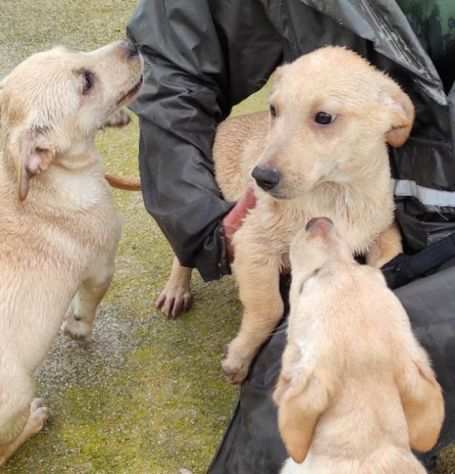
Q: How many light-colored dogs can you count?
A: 3